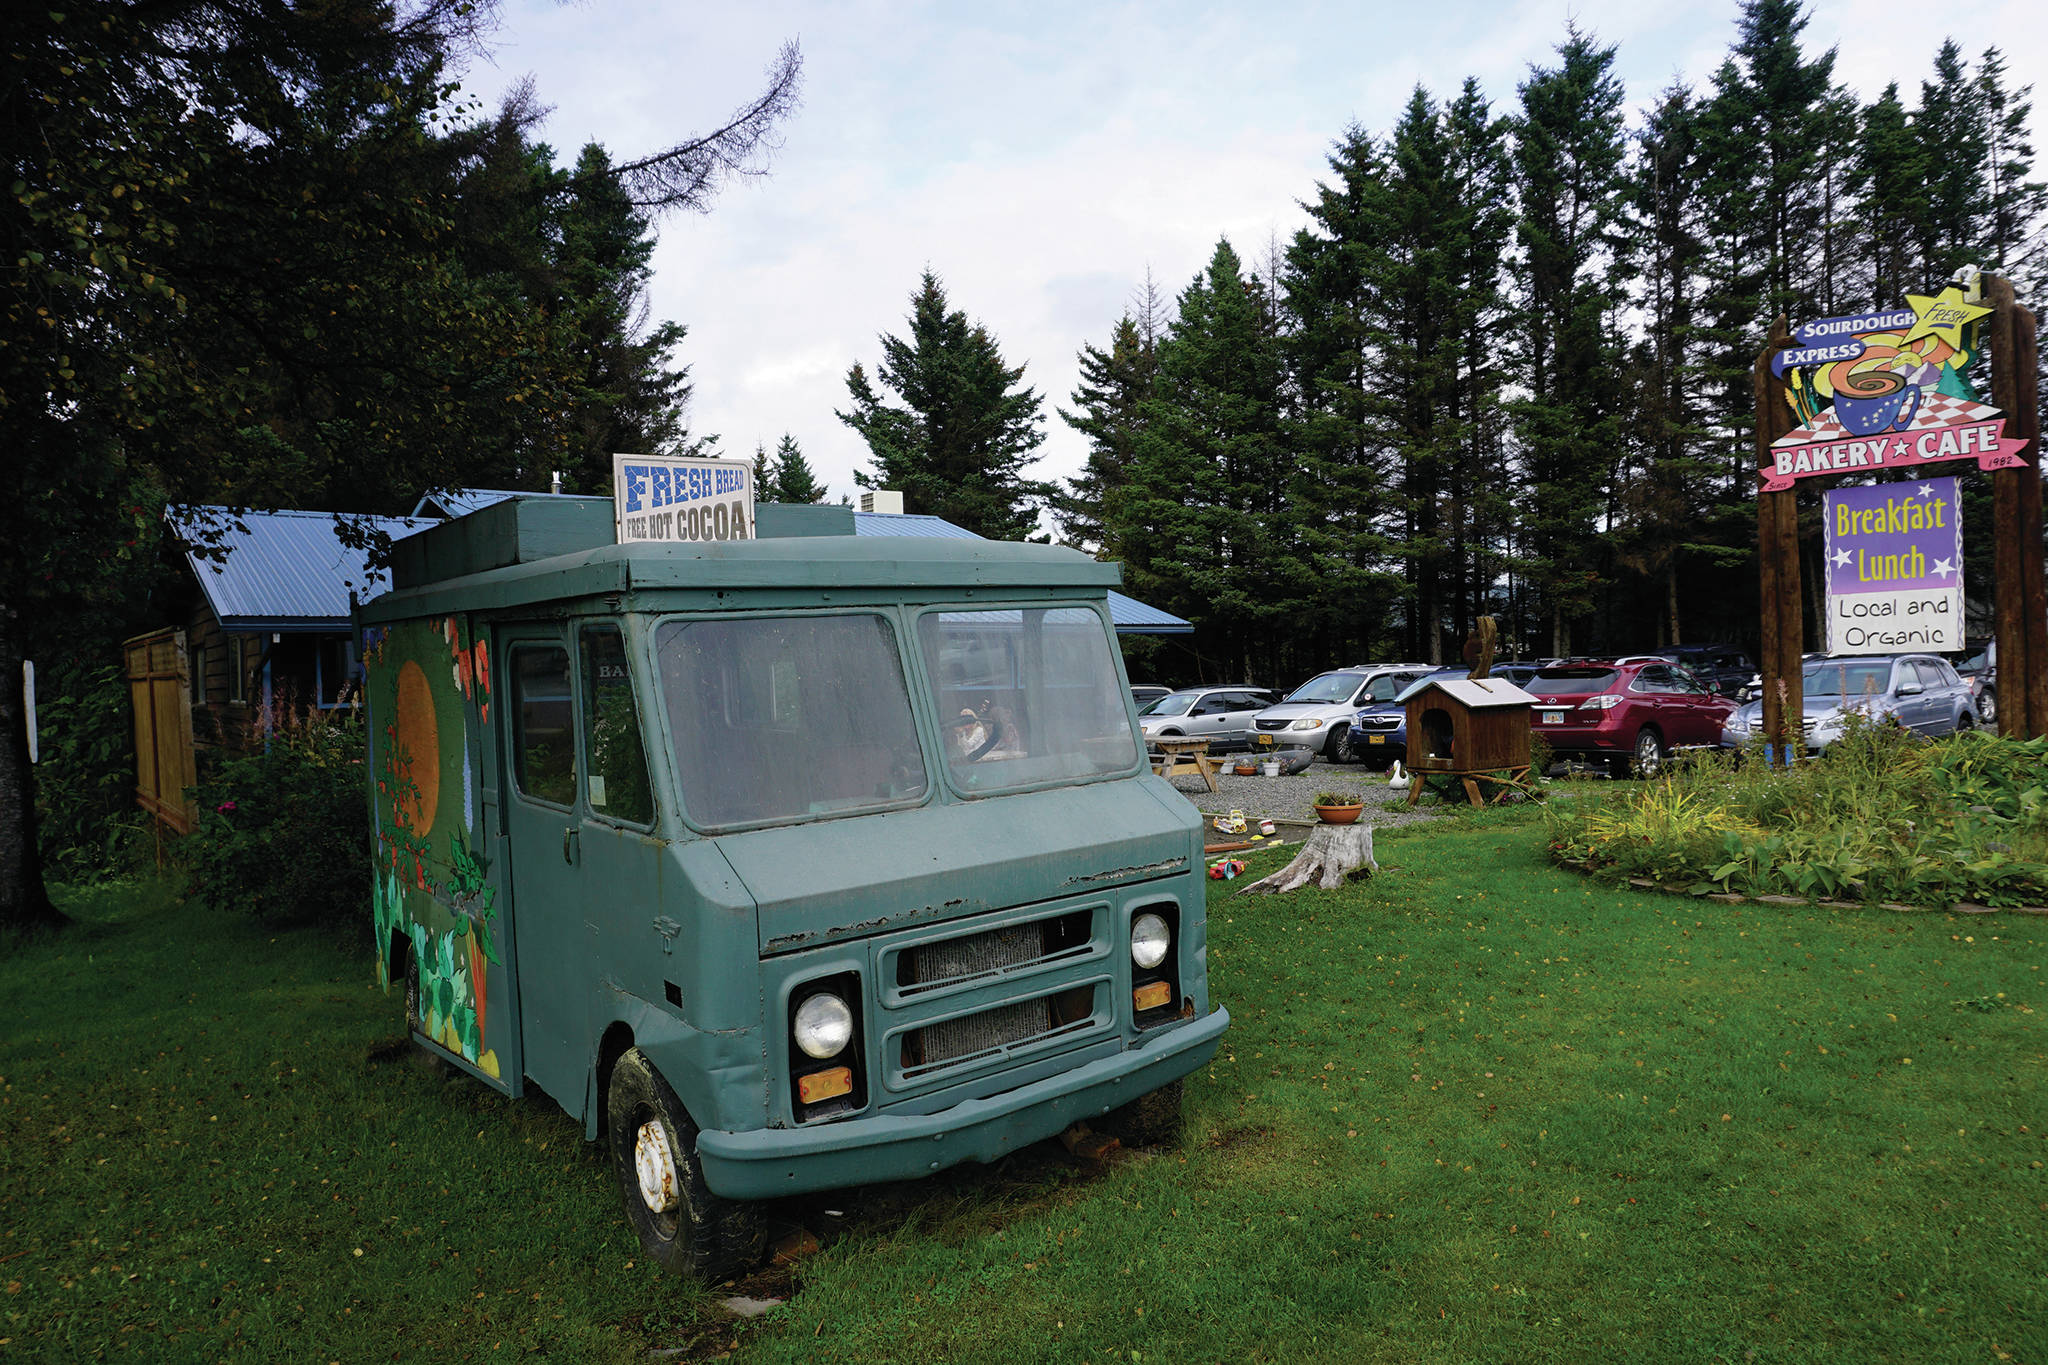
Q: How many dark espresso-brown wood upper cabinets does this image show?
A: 0